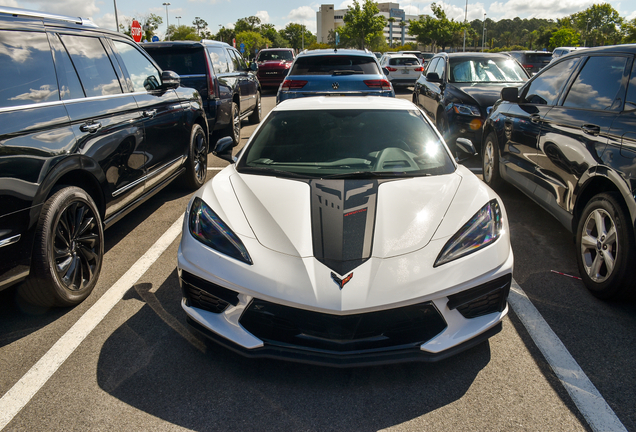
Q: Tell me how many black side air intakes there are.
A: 2